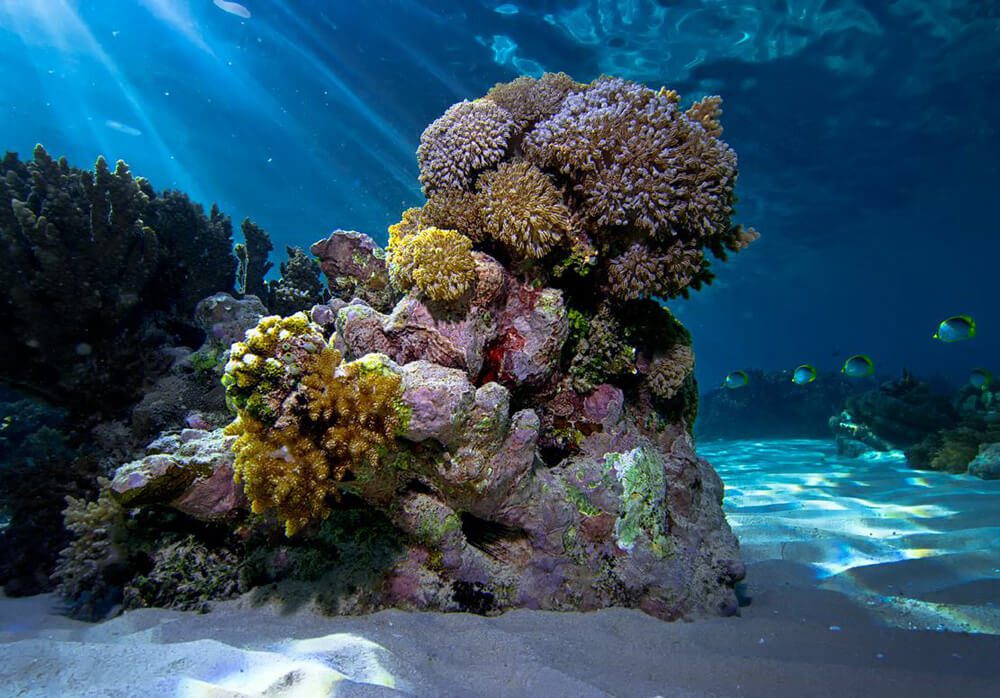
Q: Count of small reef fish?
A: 5